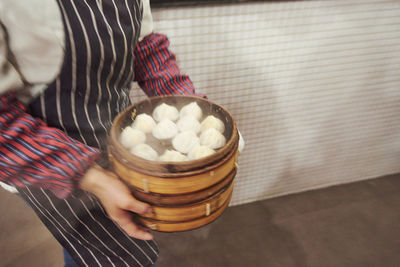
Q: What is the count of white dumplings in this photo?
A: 12